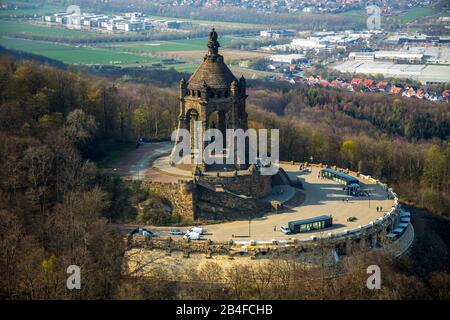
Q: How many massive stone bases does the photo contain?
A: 1